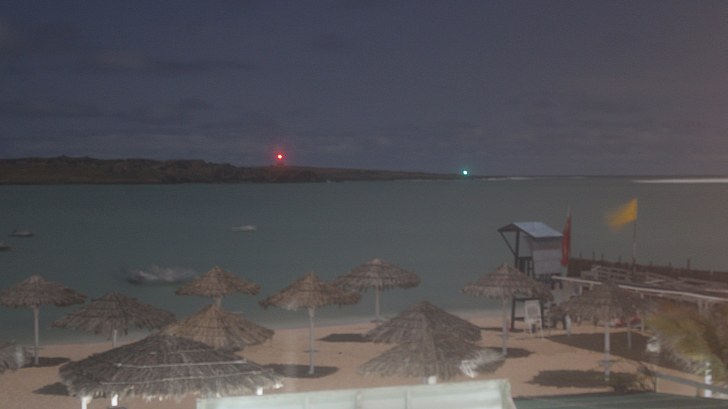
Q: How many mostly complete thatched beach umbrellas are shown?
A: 11